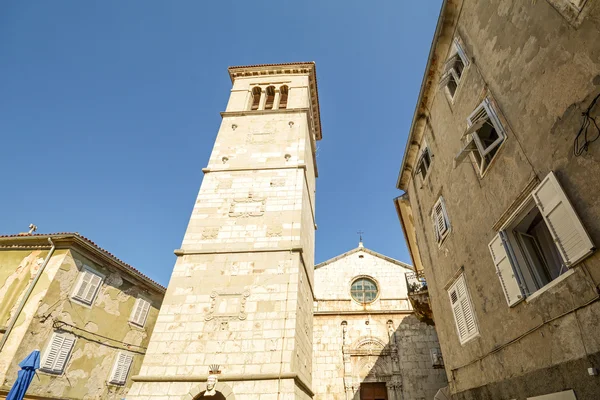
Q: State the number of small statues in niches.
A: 2